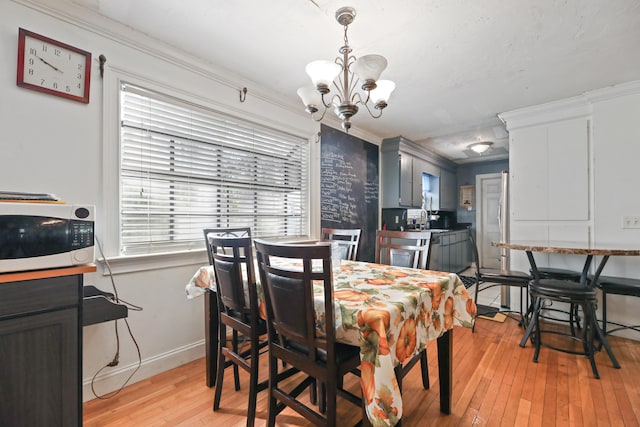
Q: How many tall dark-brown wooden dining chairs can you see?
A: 4